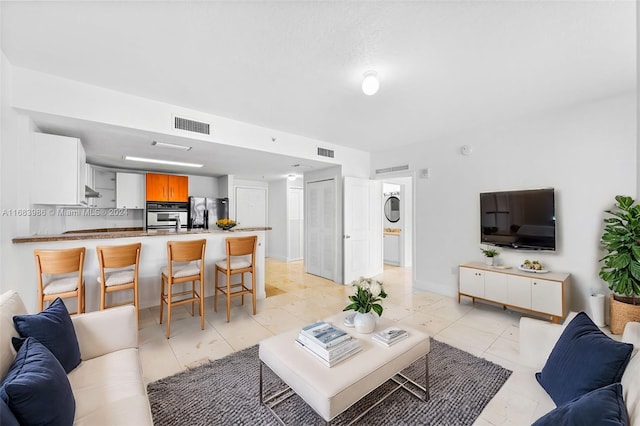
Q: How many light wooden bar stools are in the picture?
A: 4